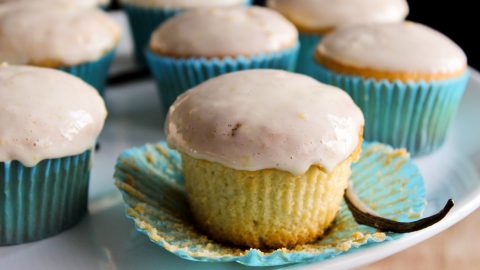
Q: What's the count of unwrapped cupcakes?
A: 1